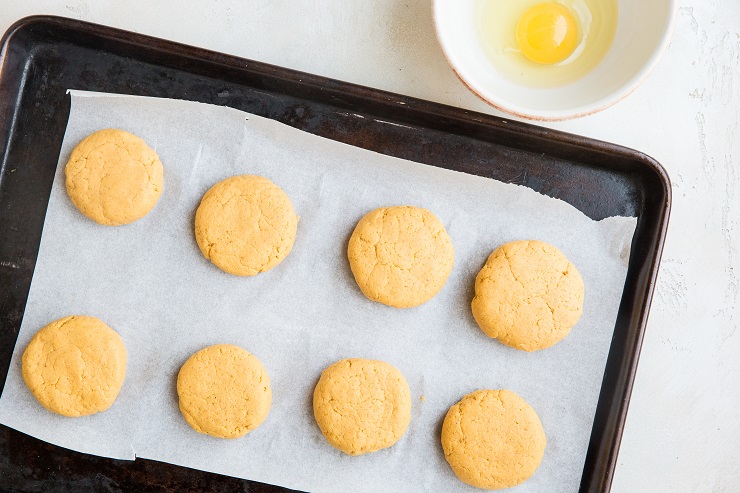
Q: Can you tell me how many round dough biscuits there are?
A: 8